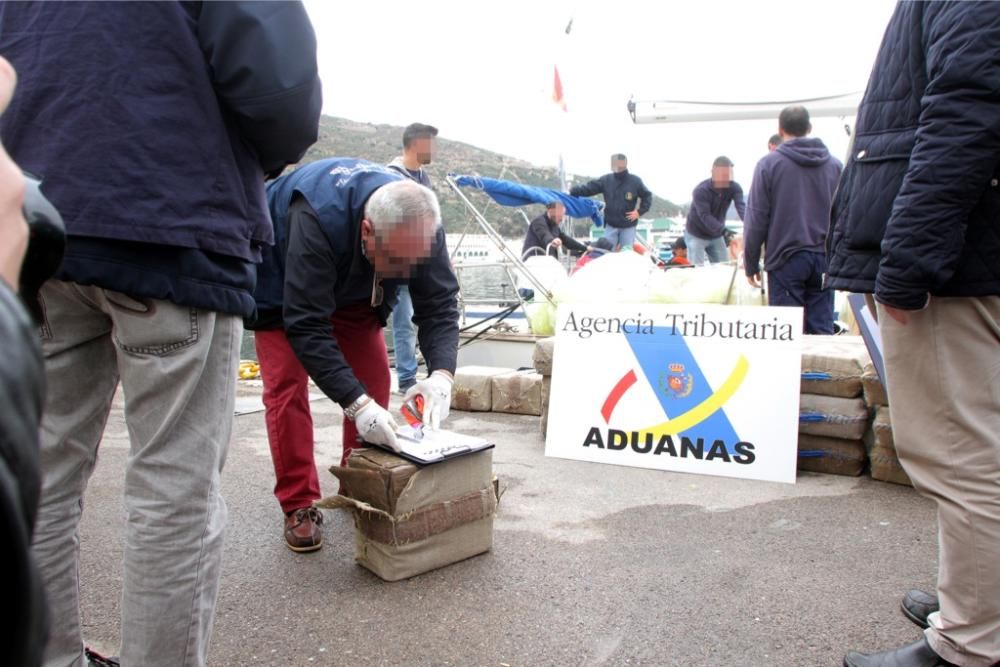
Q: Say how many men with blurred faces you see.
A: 5